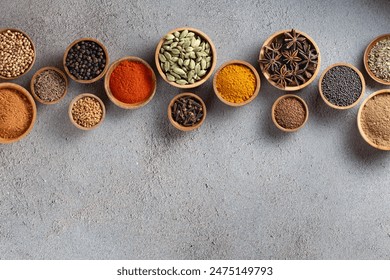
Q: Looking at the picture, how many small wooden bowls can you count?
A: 14